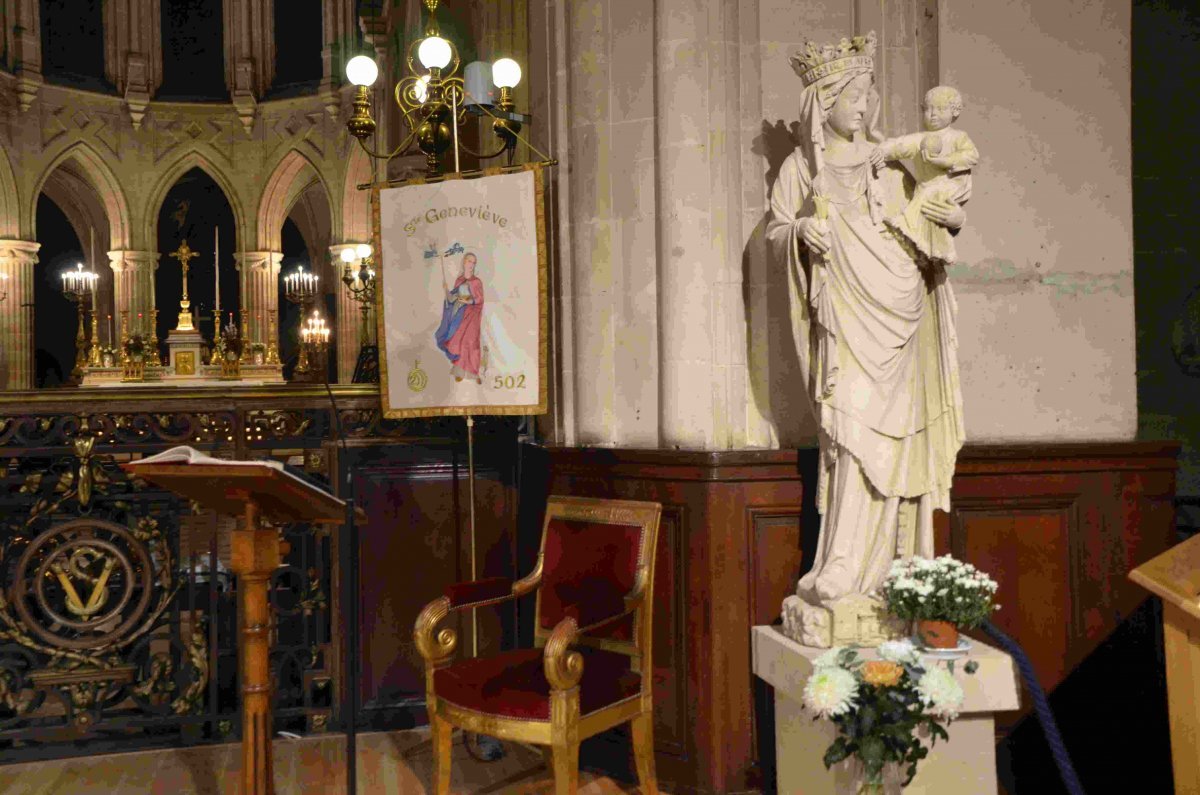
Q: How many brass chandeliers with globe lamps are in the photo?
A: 1